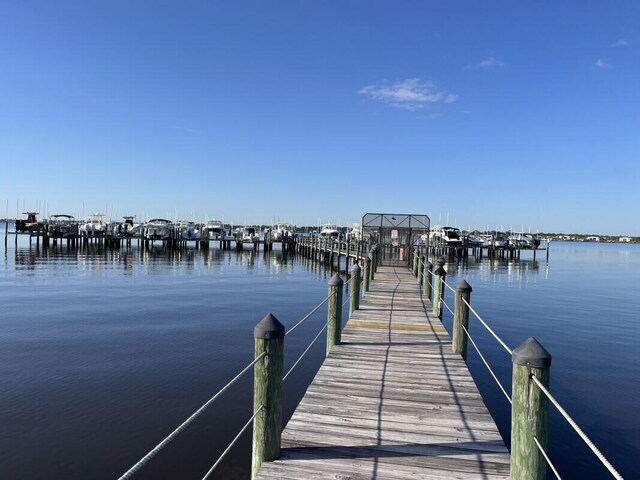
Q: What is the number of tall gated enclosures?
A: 1